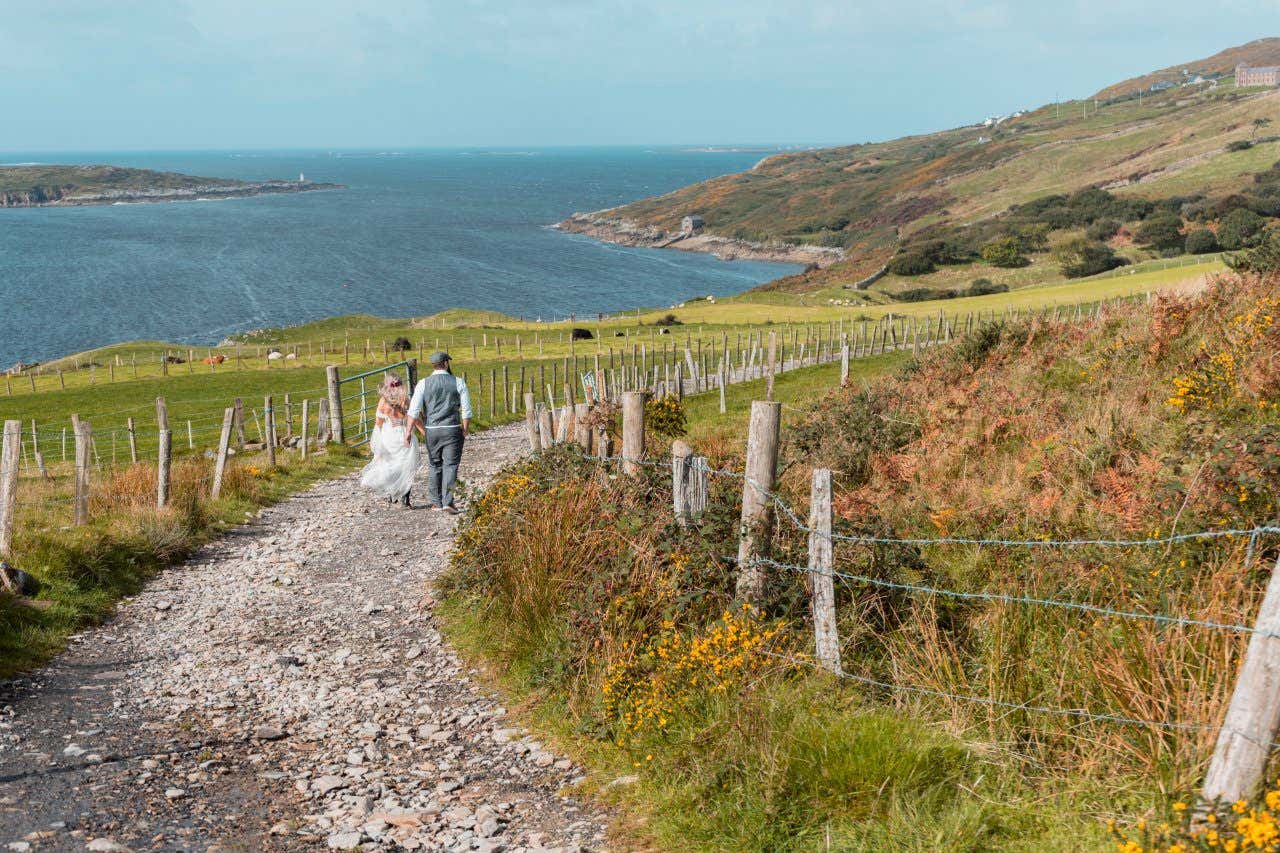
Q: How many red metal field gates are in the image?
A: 0